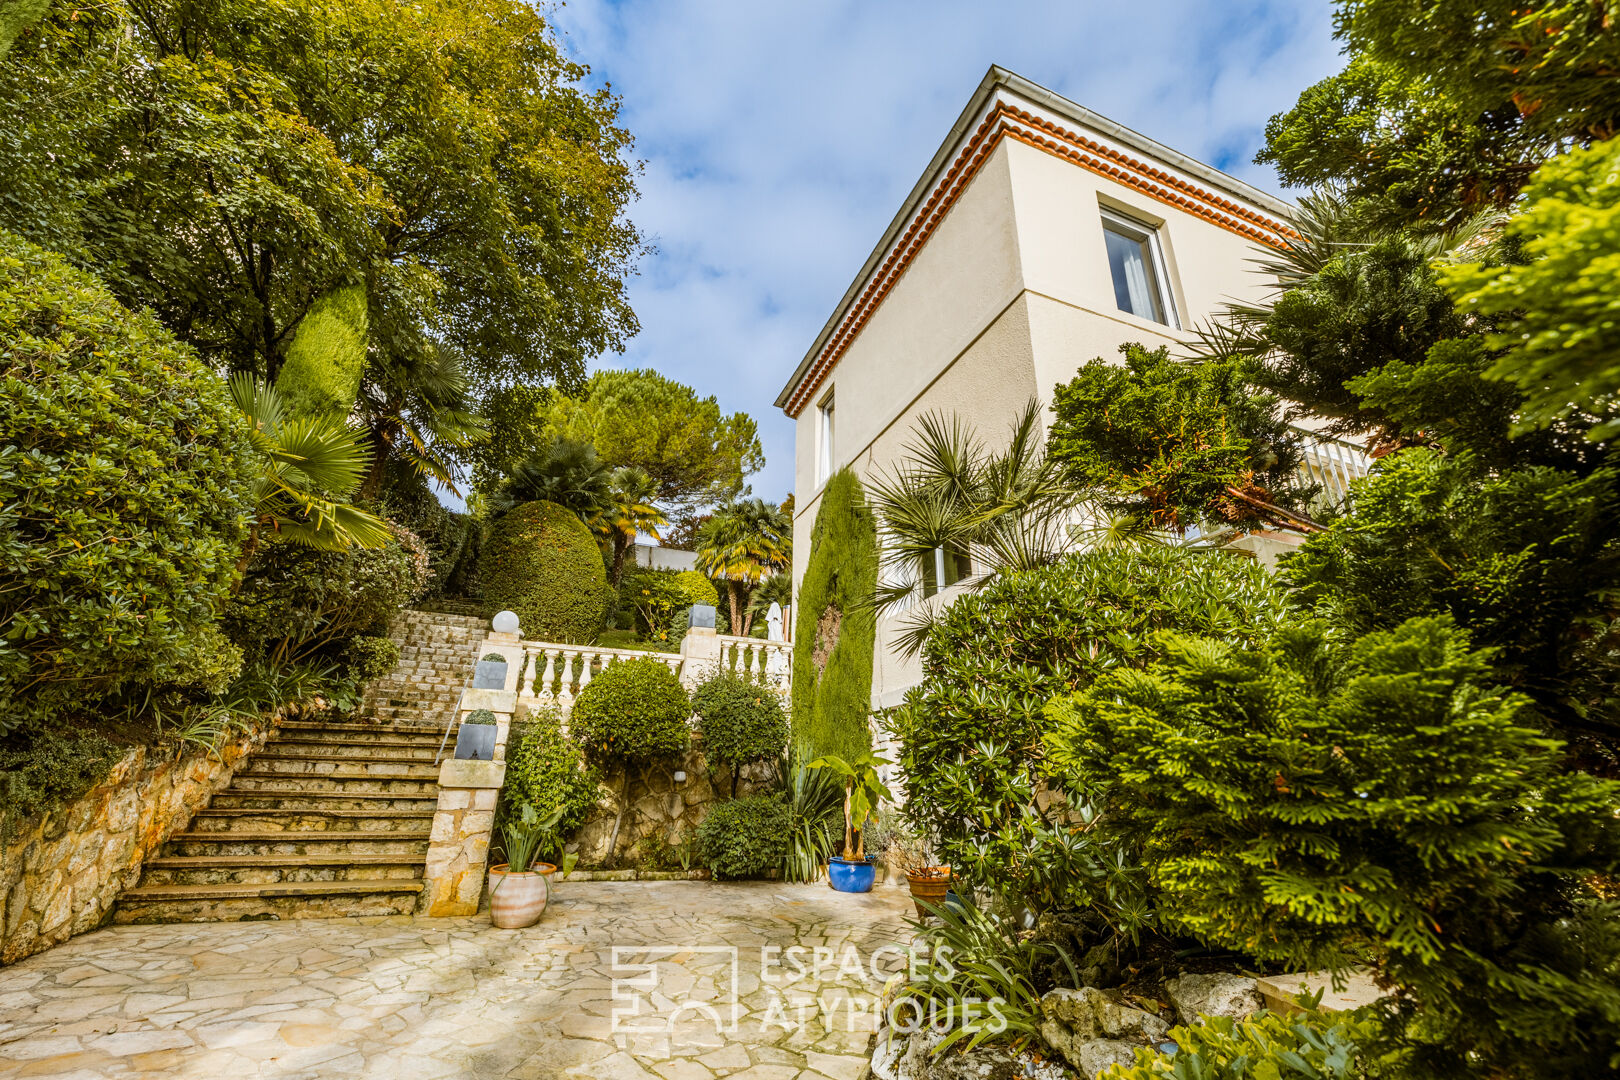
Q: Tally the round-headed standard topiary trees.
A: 2